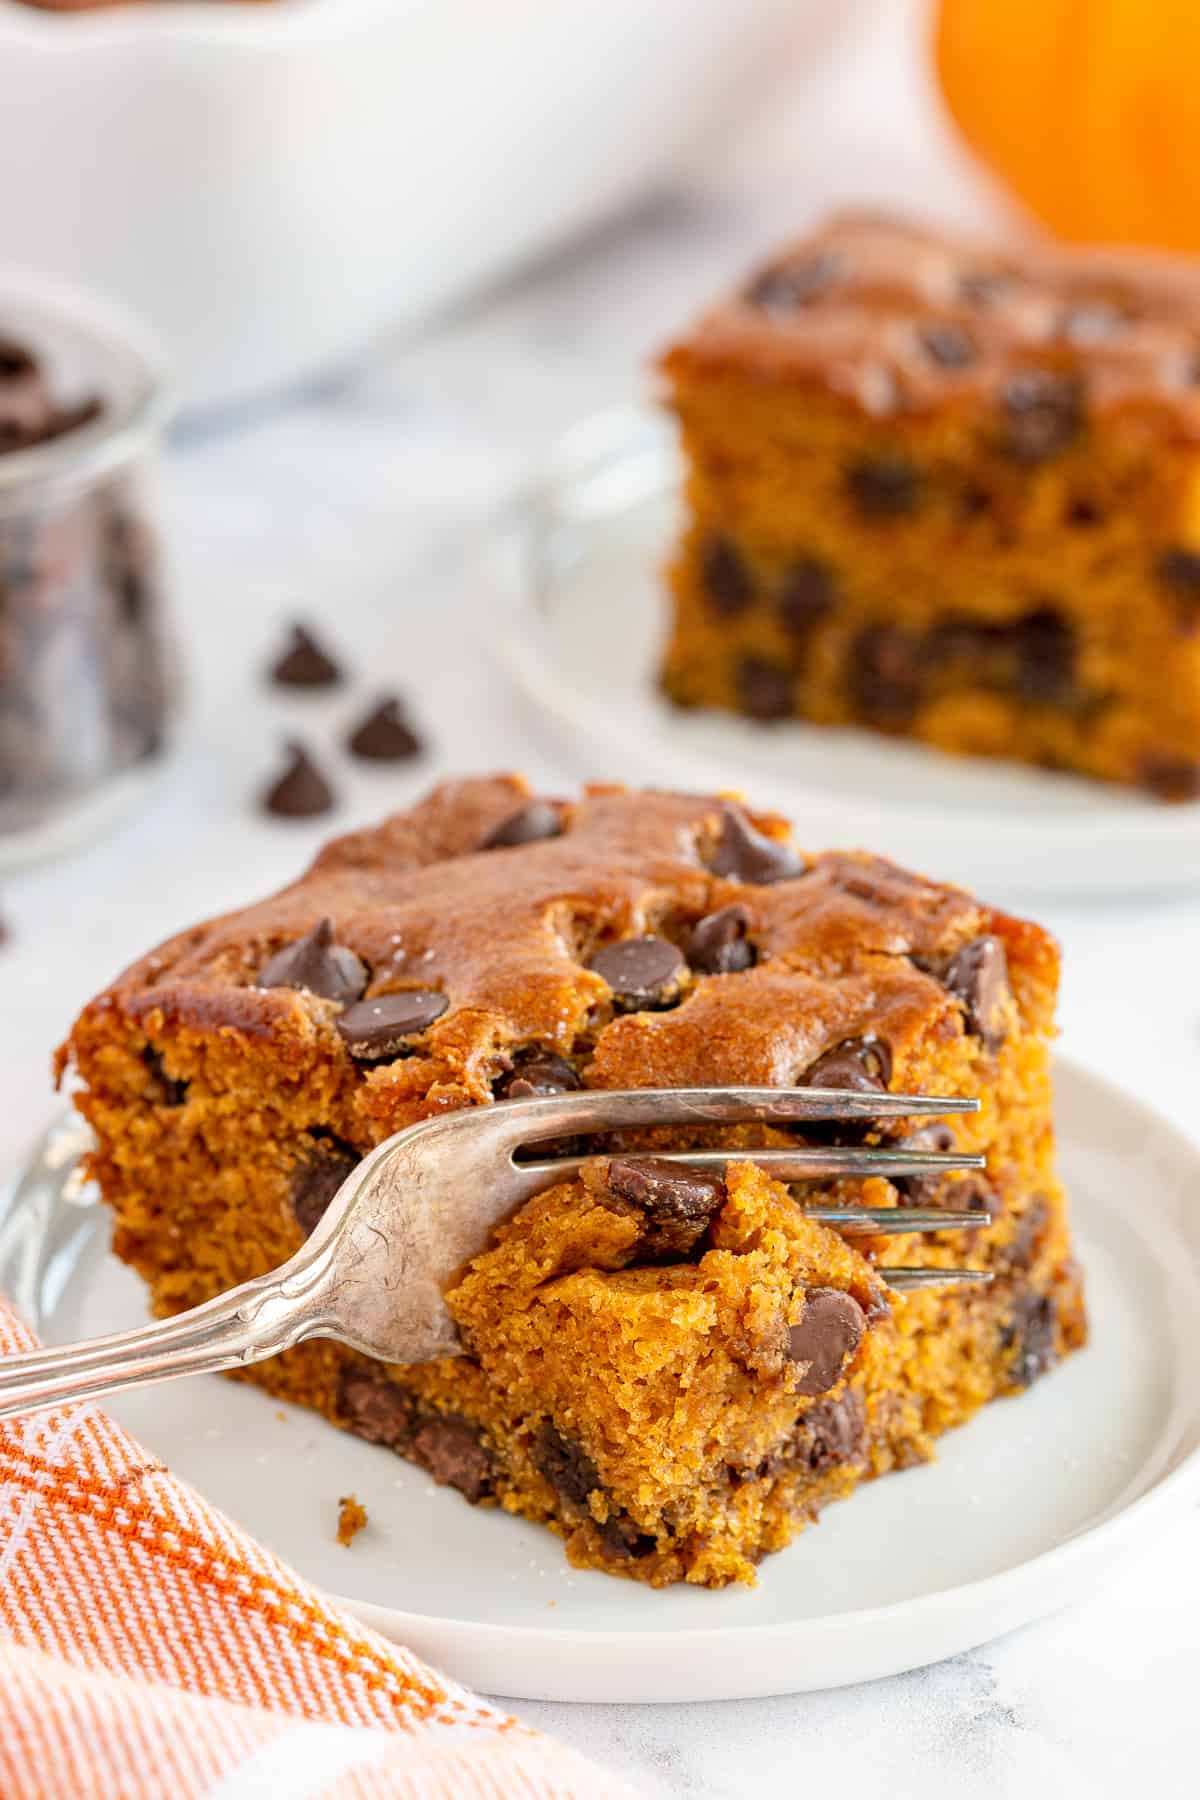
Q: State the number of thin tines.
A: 4